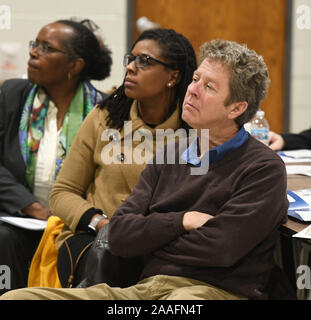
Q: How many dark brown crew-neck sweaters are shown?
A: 1